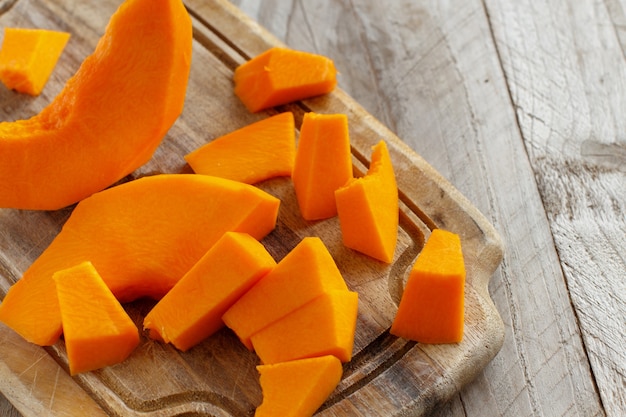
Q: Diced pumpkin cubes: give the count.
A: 11